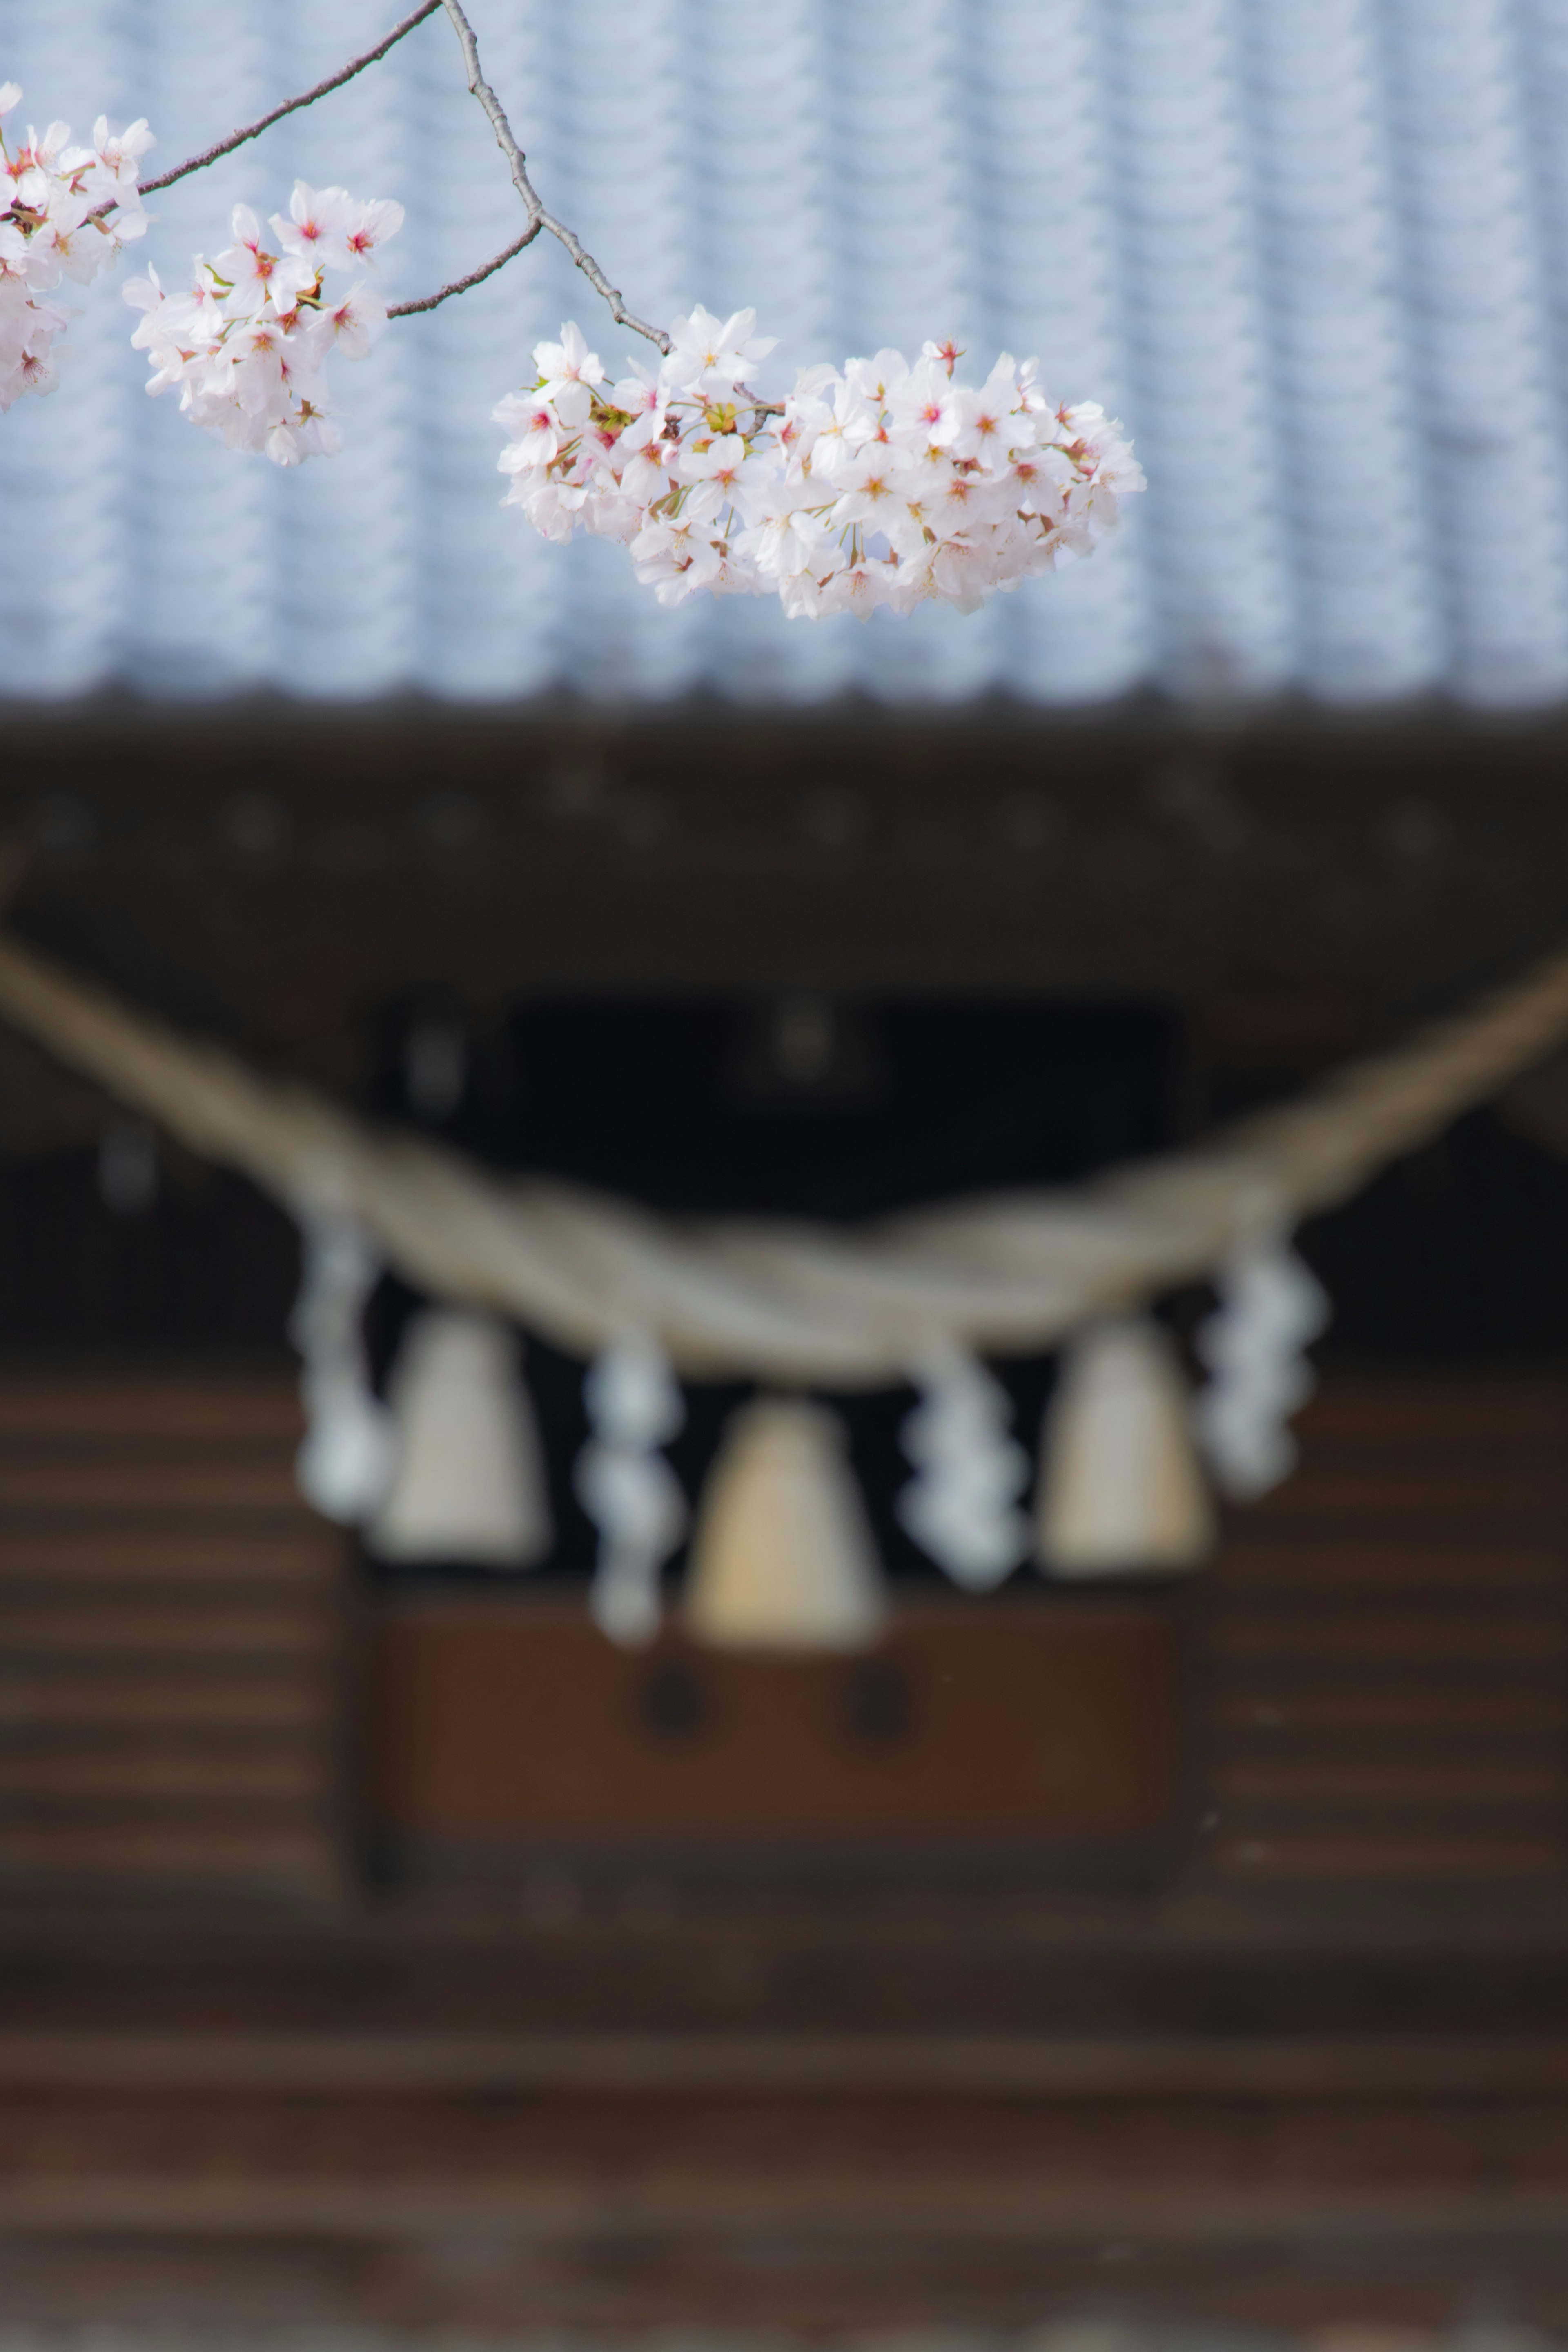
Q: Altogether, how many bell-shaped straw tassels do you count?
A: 3